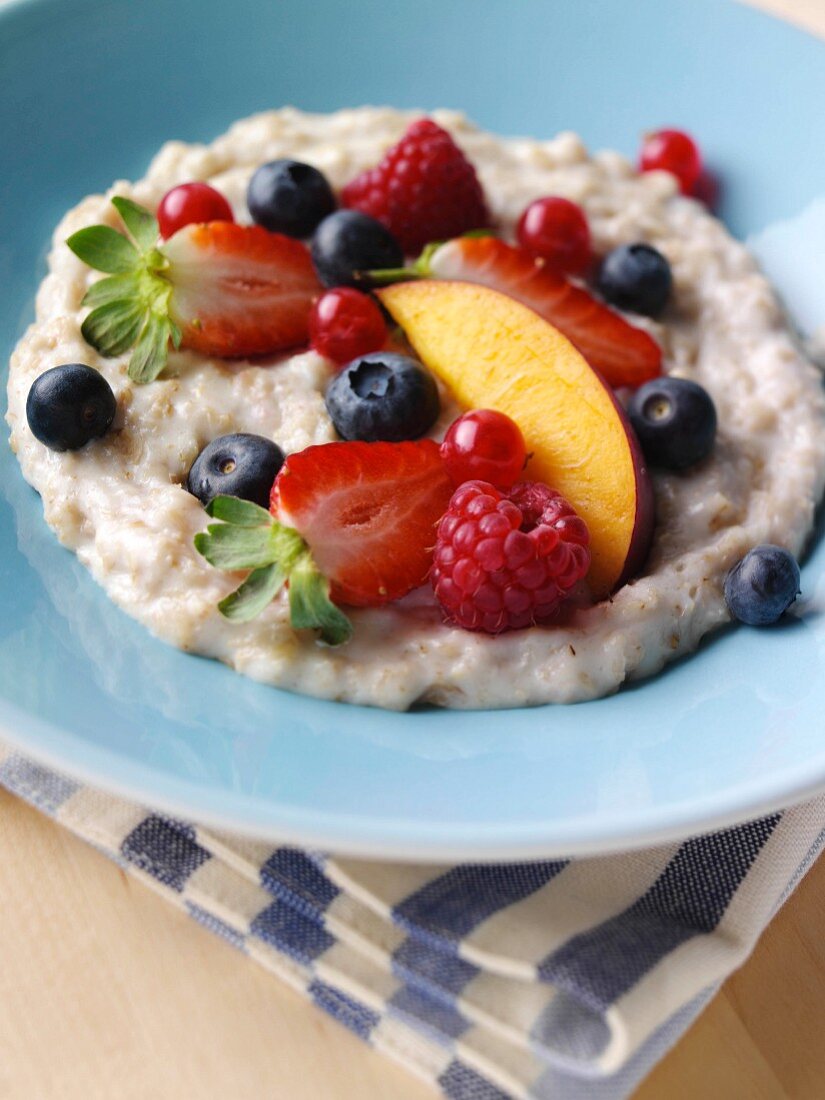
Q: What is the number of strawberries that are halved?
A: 3